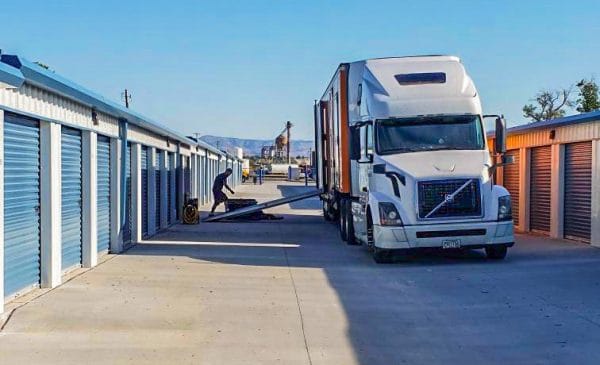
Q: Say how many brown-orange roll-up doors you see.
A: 3